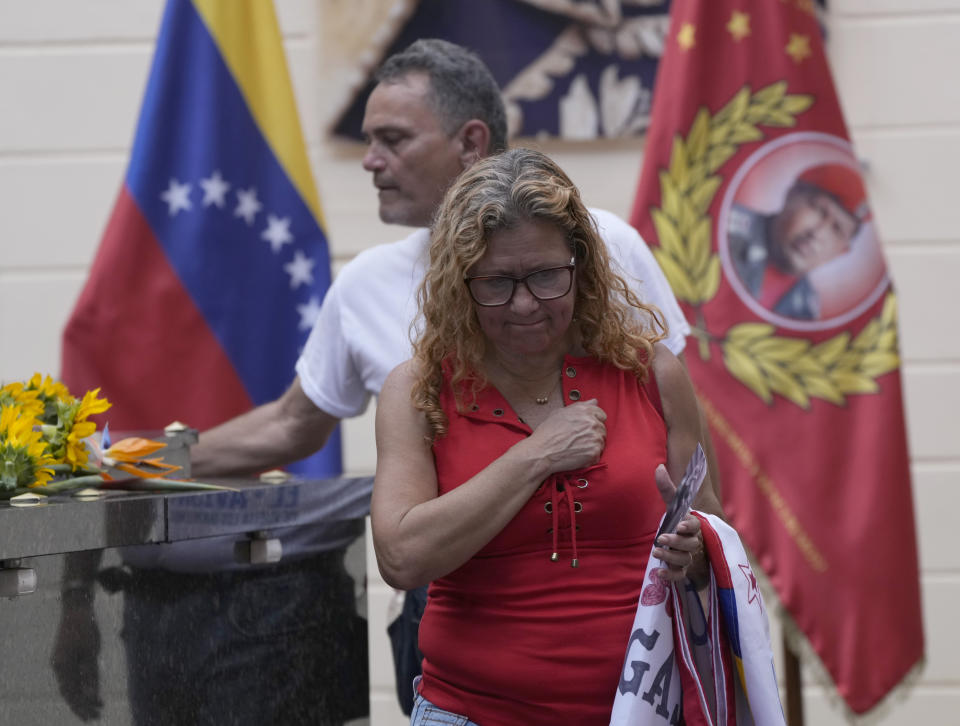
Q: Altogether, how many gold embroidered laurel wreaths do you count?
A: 1